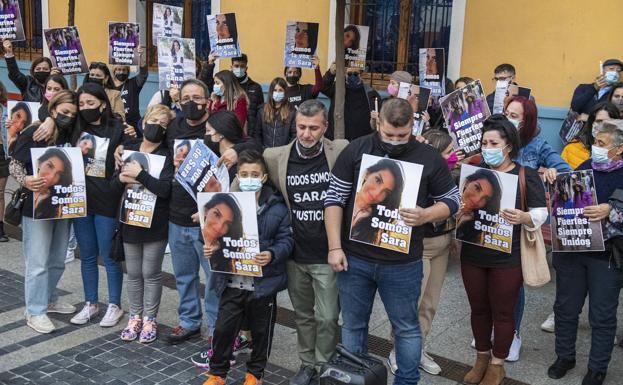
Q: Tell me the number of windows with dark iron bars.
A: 3